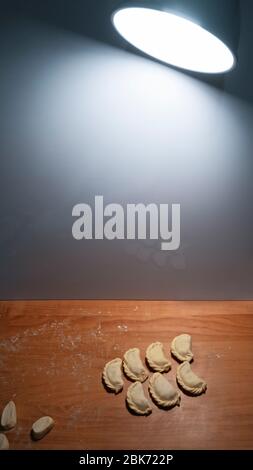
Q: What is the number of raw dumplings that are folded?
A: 7